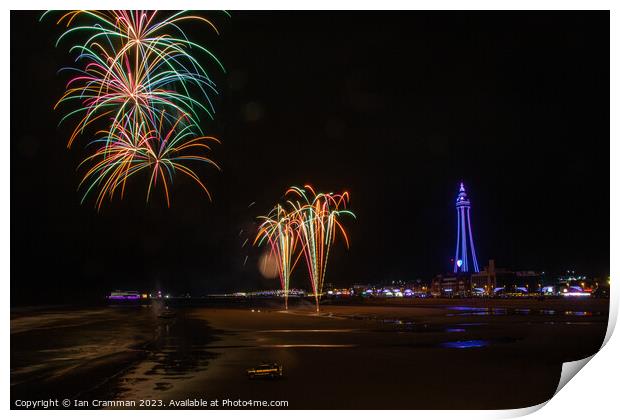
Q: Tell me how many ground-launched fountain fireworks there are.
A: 2